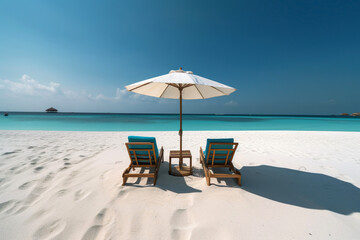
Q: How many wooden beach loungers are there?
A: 2